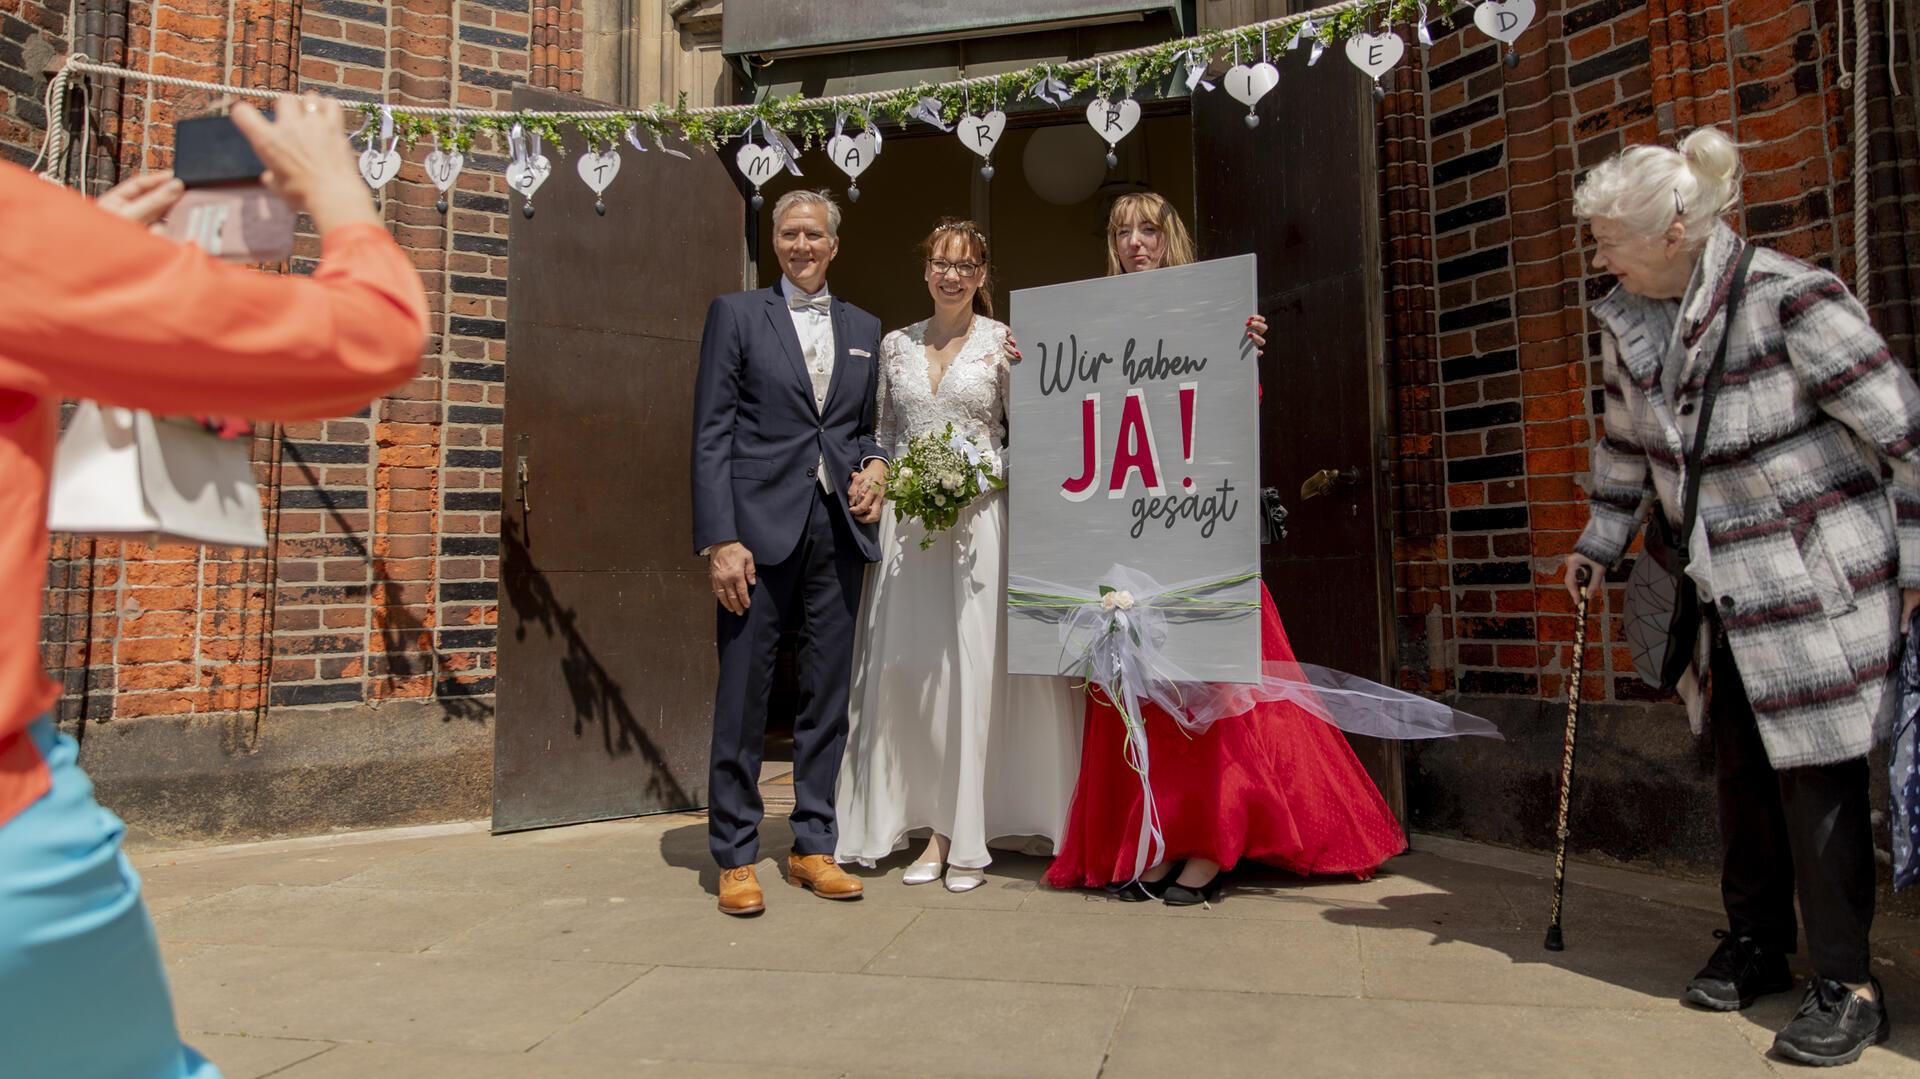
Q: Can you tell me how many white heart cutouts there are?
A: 11